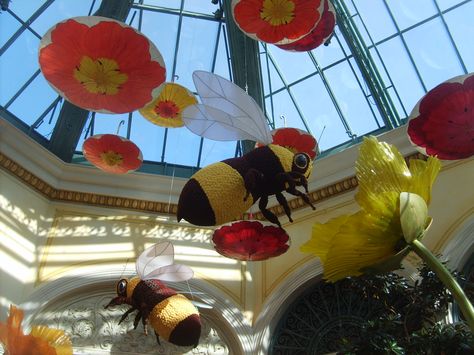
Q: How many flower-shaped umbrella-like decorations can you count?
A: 8